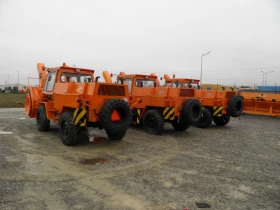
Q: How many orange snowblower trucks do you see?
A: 3